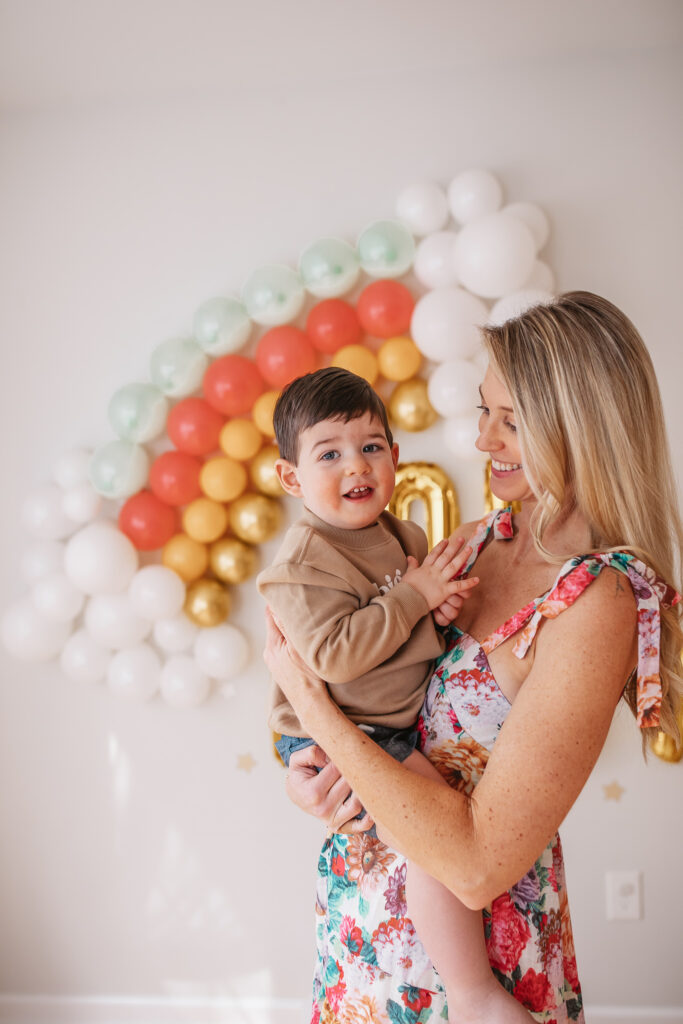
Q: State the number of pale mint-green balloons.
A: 7